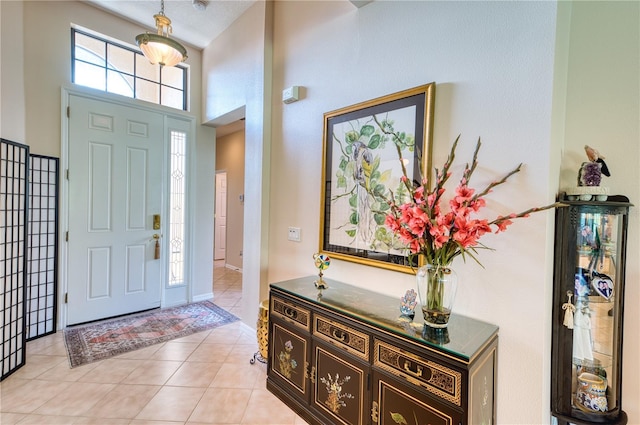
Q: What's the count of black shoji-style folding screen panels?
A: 2